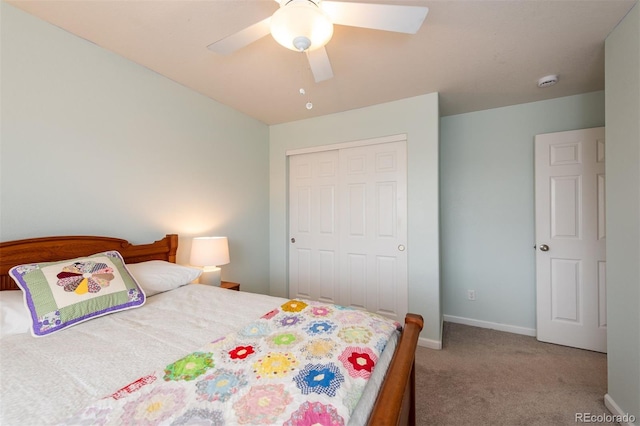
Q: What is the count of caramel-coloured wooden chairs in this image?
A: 0